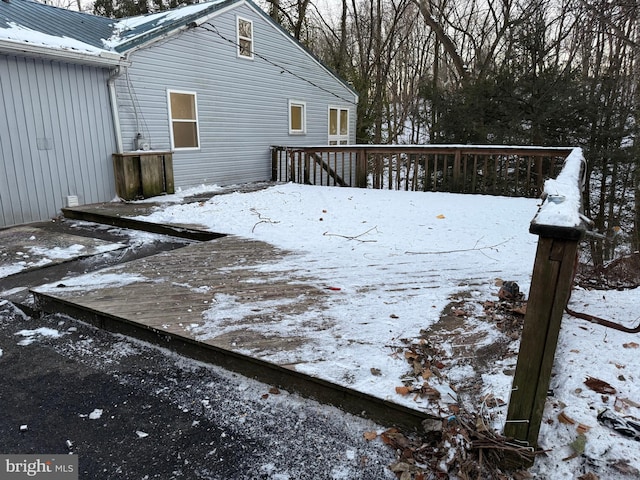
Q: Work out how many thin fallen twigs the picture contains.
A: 3